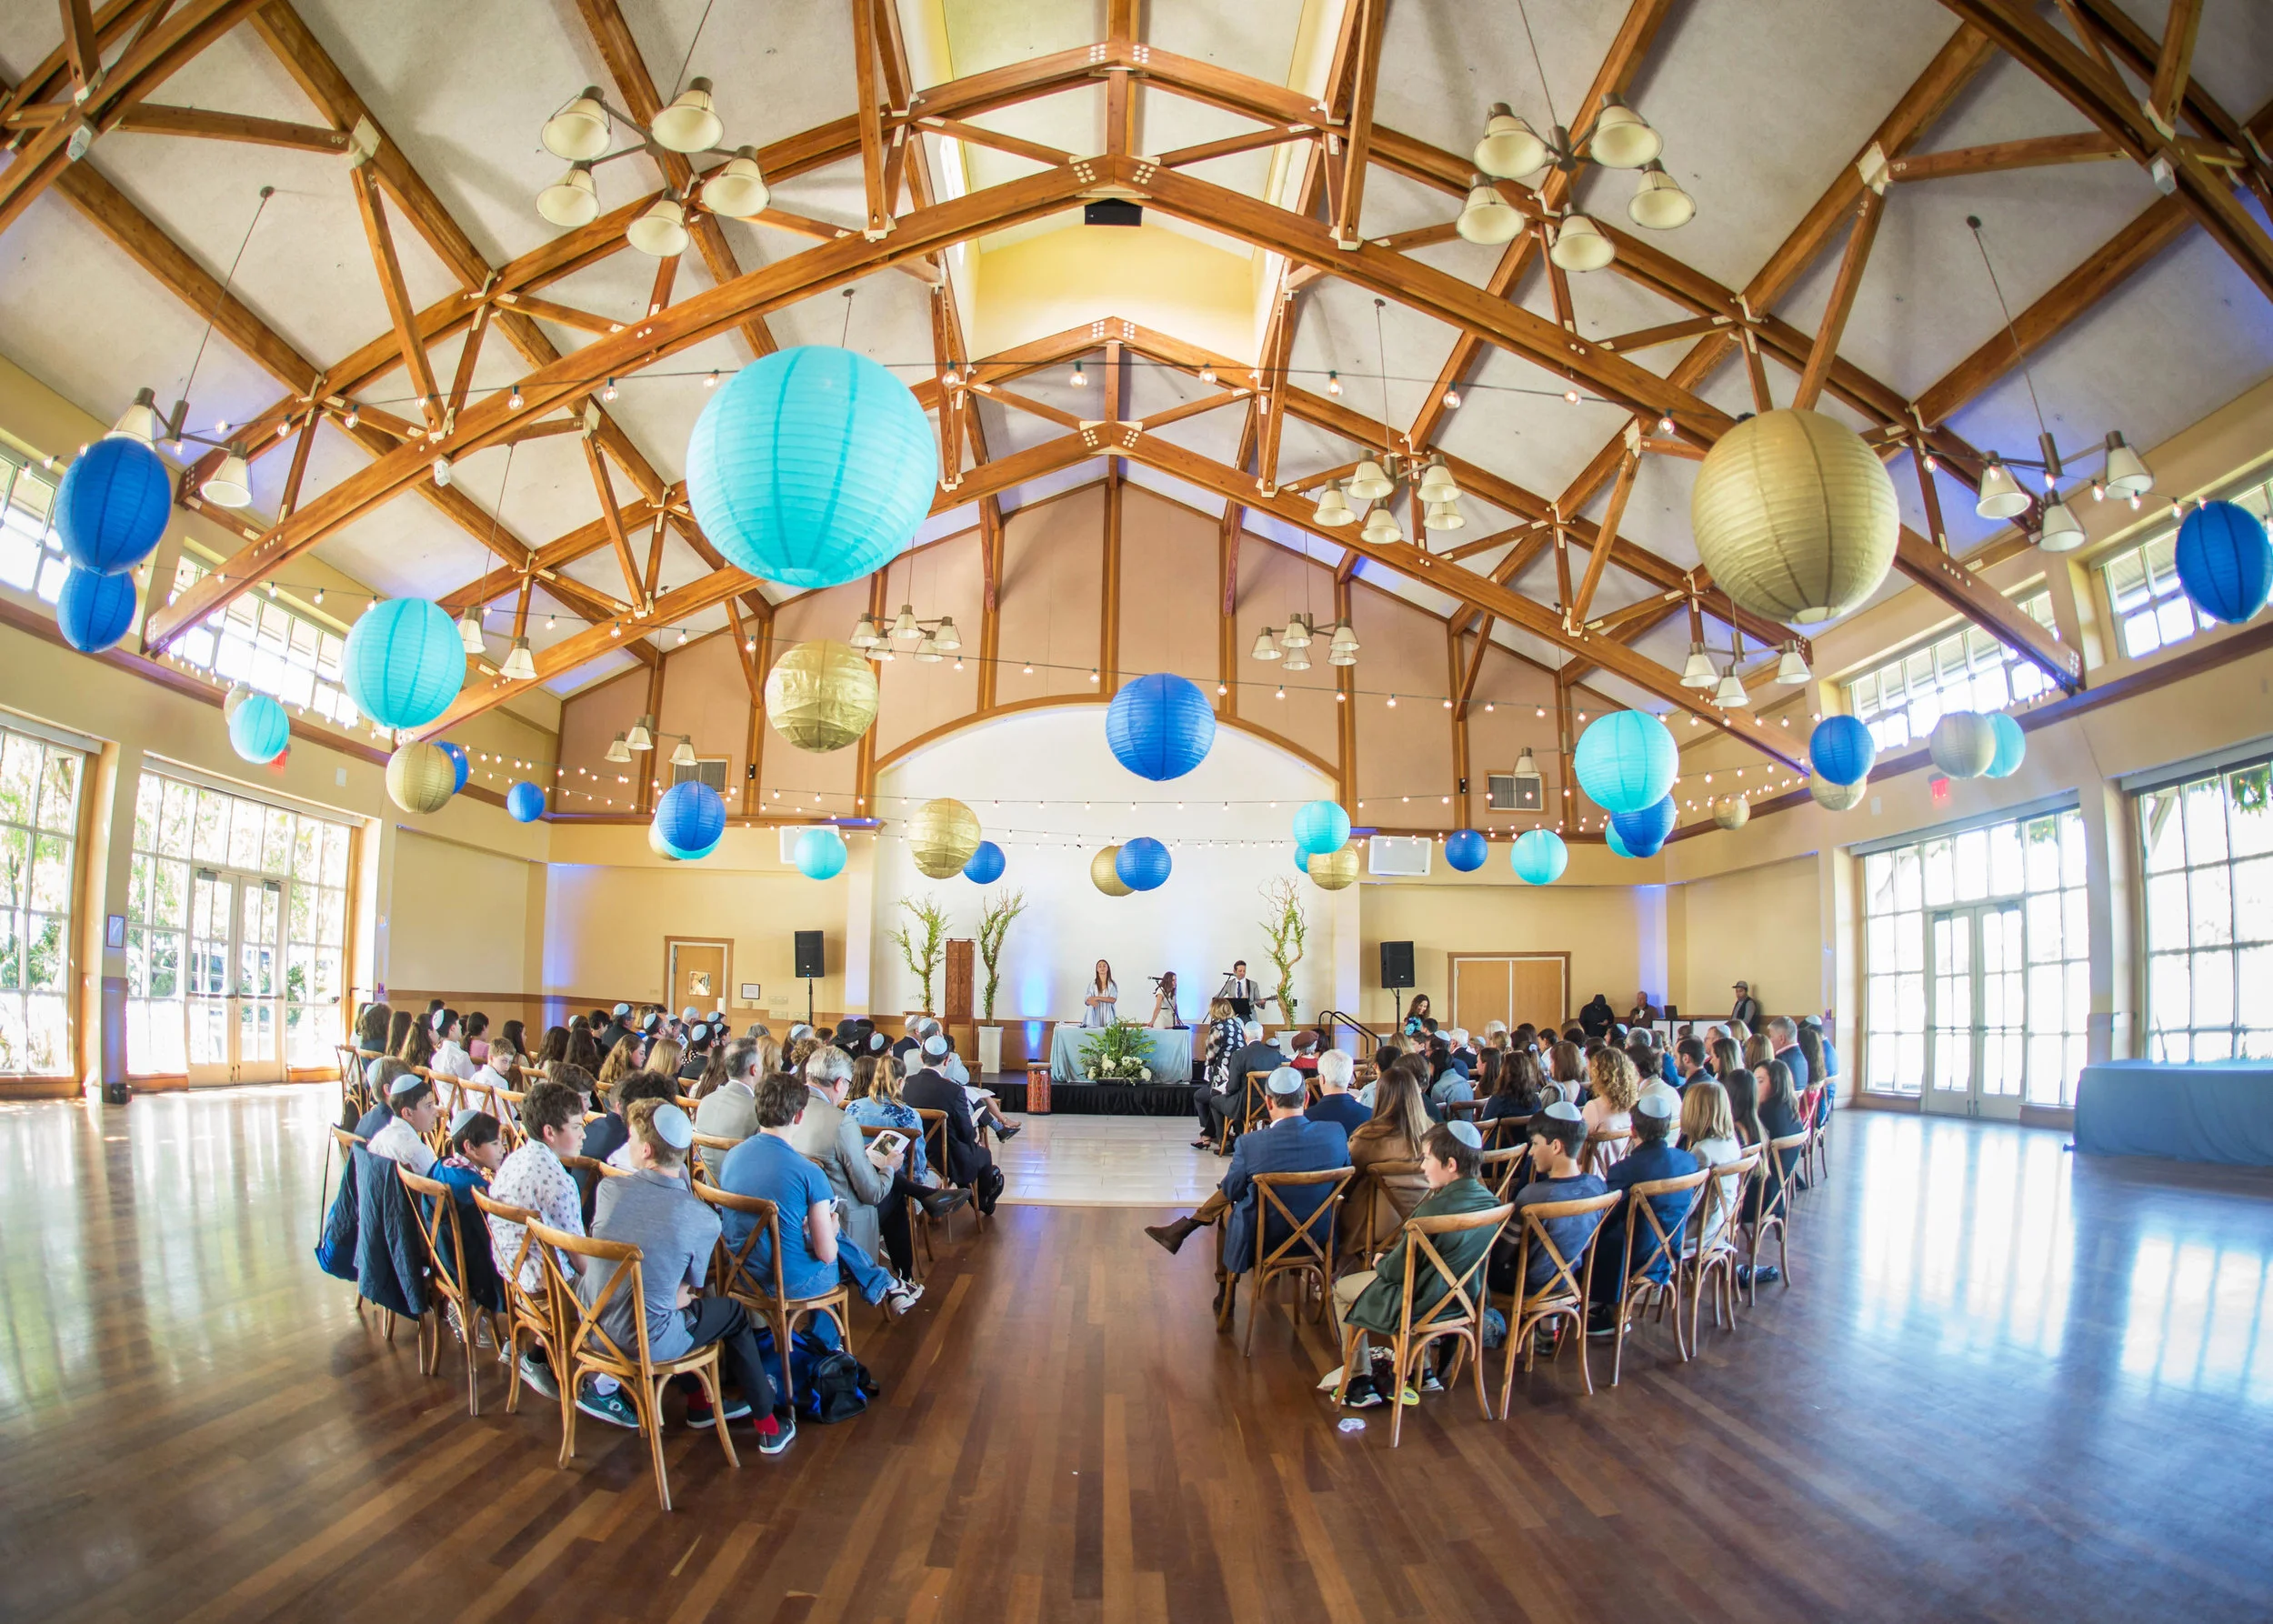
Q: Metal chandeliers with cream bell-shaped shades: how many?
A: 11